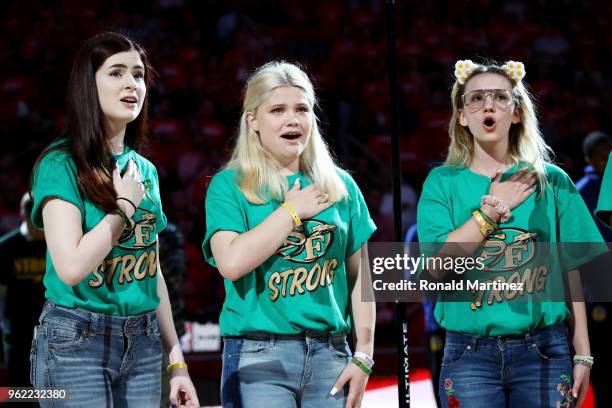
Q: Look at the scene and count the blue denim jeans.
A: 3